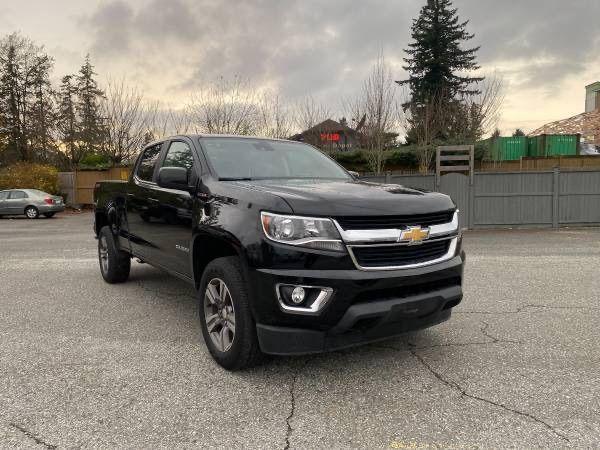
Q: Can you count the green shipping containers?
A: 2